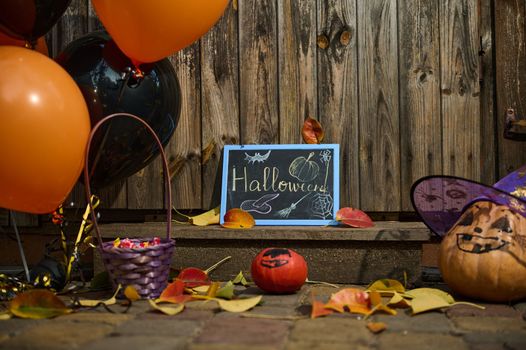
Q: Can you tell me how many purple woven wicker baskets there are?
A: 1